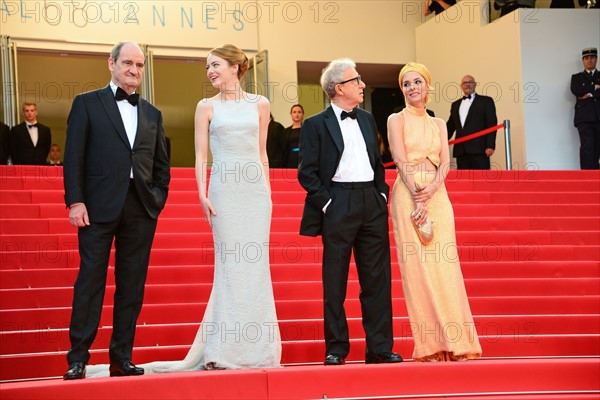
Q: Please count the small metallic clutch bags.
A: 1